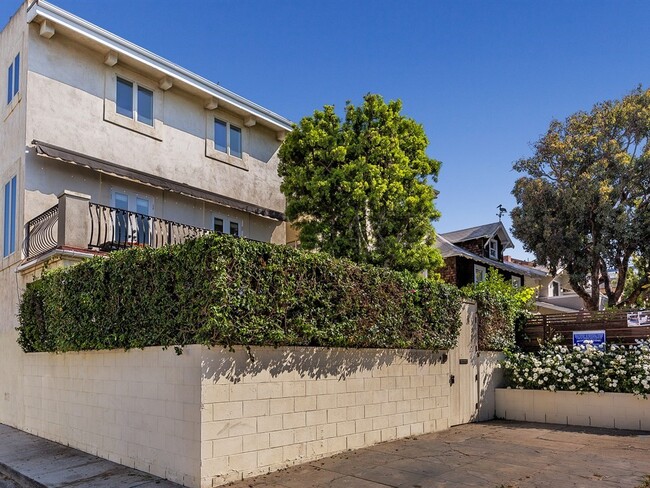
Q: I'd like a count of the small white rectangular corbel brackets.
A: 6